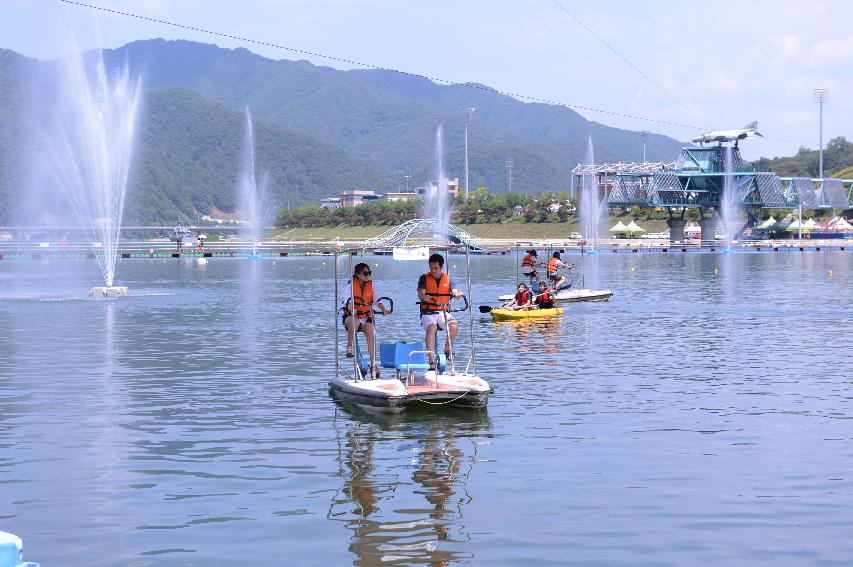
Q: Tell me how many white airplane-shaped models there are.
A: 1